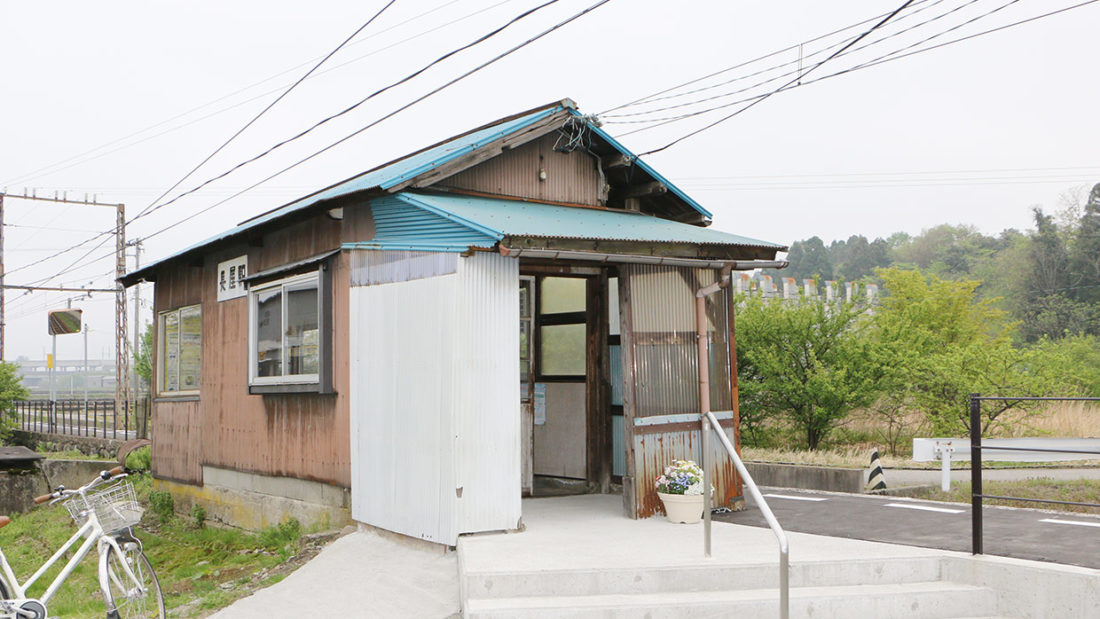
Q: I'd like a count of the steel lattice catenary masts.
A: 2